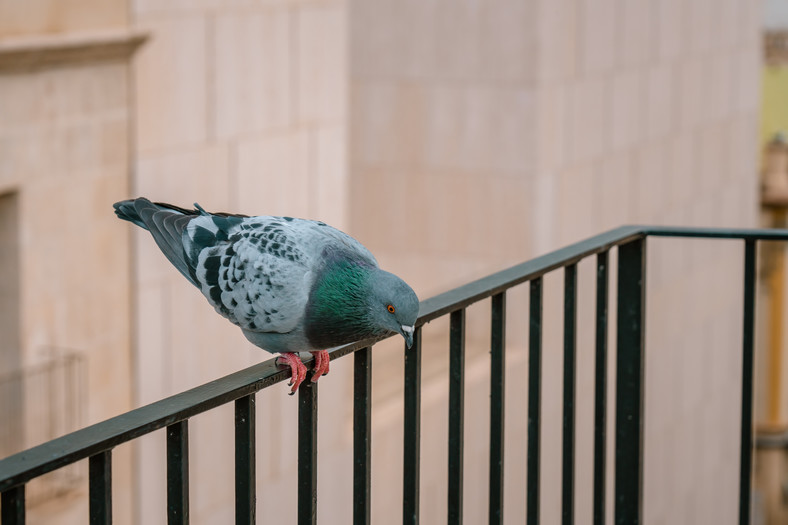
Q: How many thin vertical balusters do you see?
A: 13